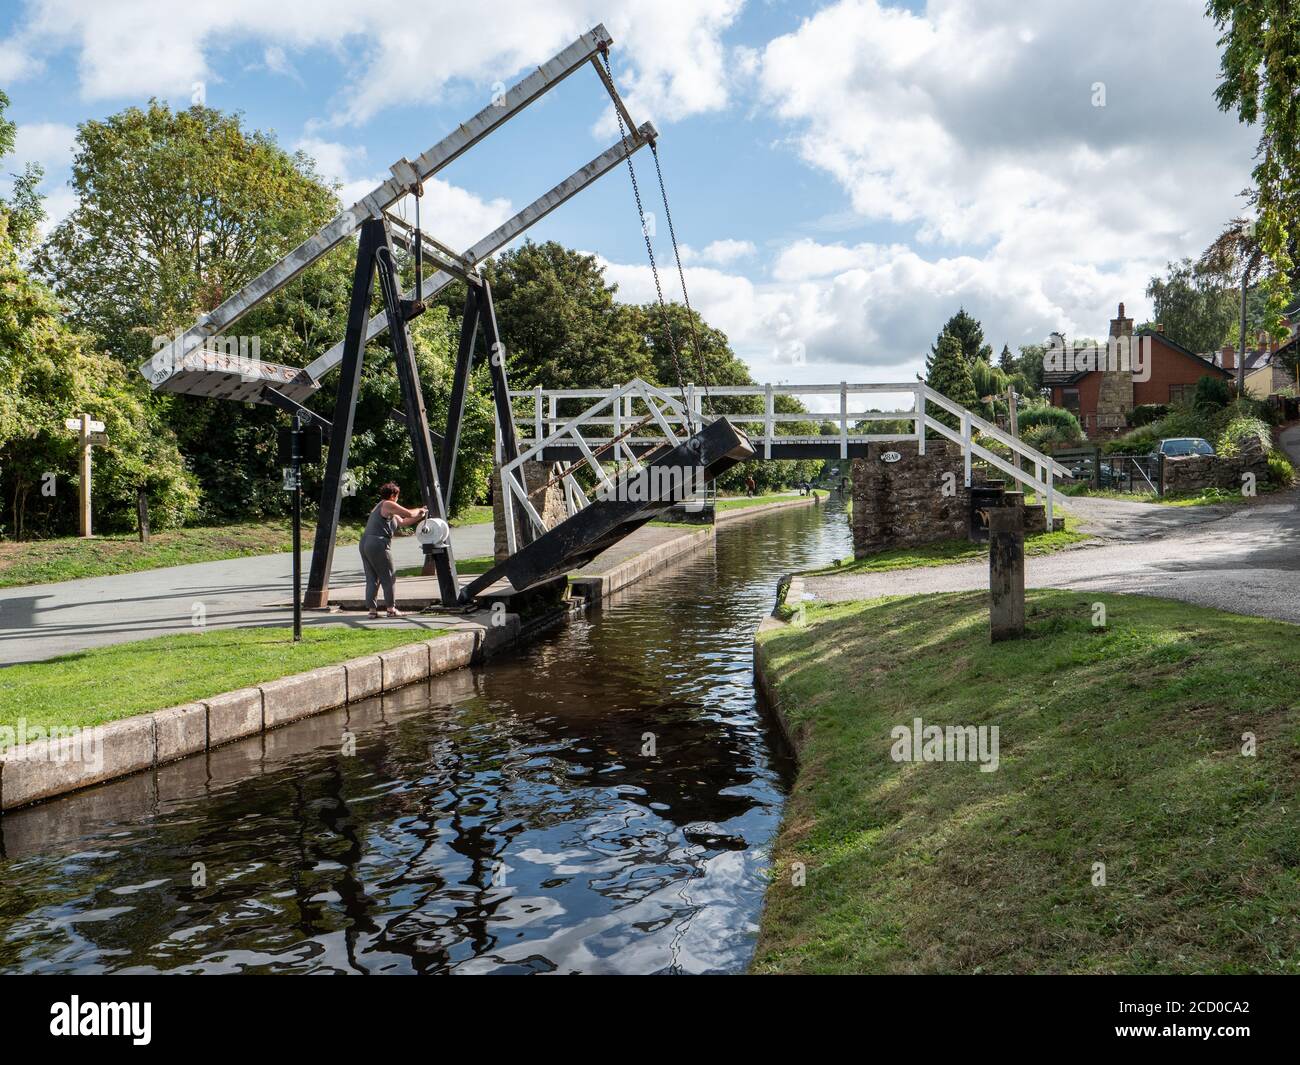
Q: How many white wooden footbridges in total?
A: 1